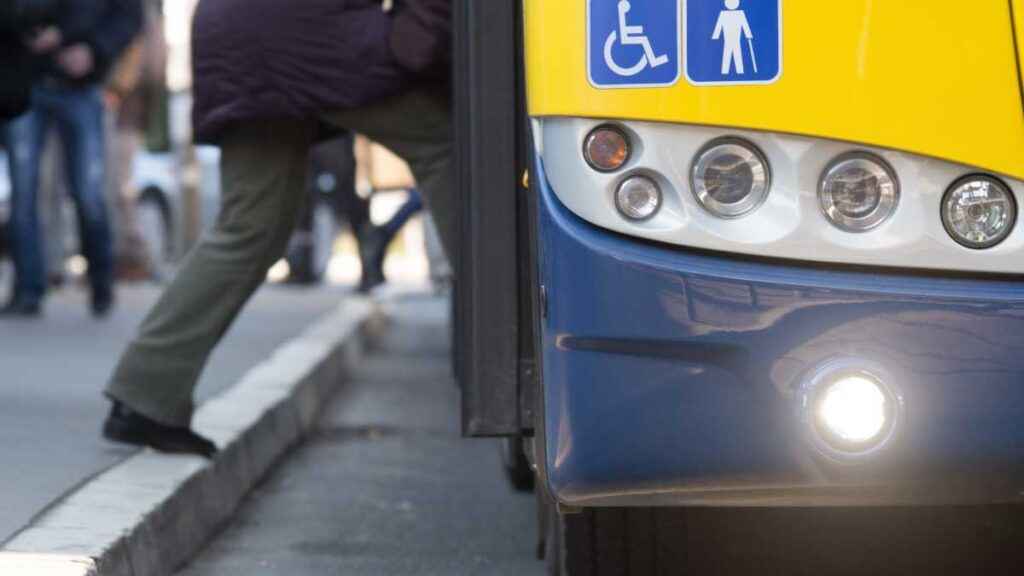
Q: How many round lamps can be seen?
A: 6